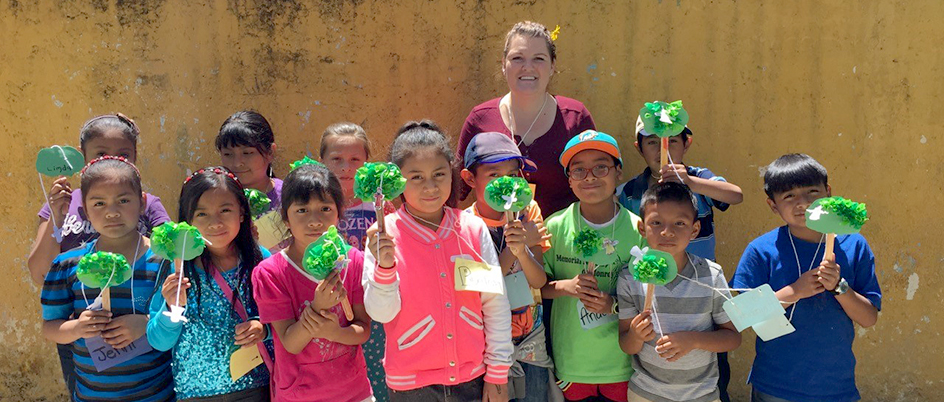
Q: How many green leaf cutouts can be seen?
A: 12